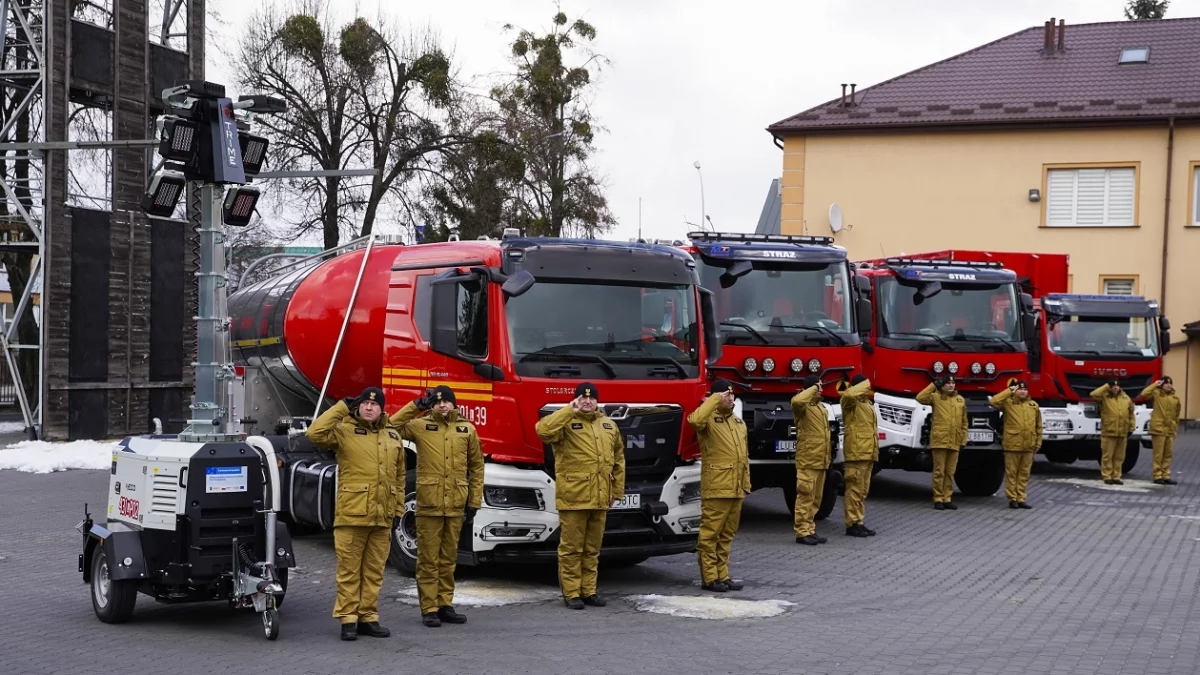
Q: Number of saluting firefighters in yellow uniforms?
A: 10